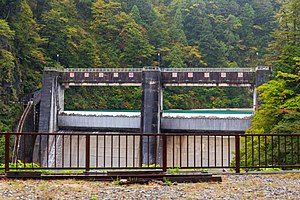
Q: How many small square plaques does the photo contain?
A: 10